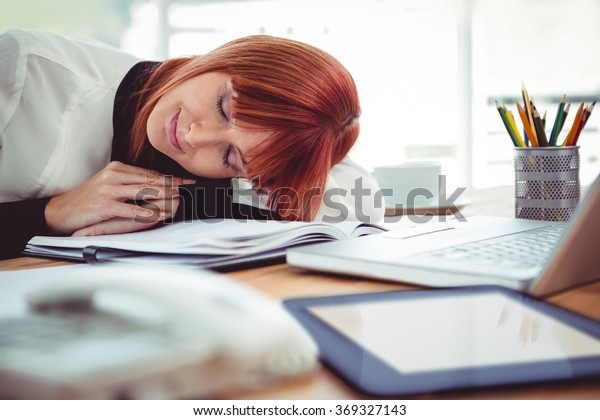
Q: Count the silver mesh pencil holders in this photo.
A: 1